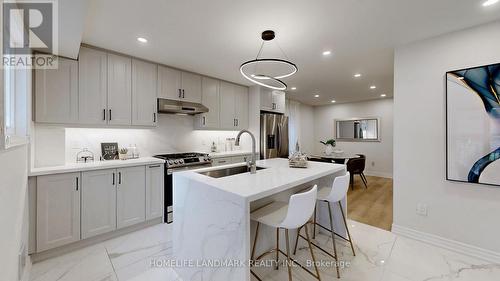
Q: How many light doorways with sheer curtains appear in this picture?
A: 1